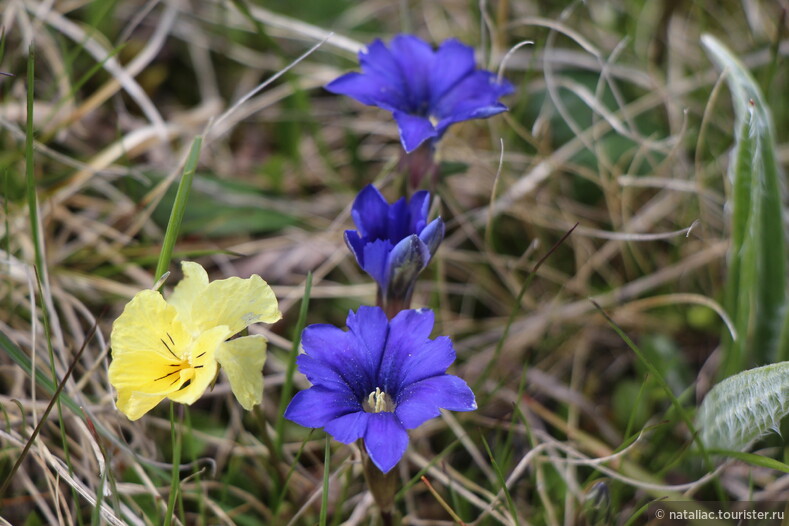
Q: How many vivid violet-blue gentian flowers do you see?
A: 3